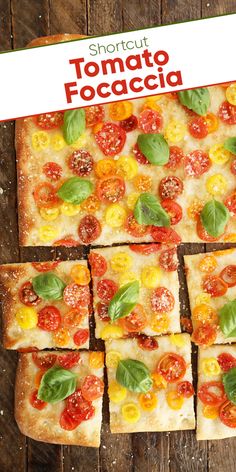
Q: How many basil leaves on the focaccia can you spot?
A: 13